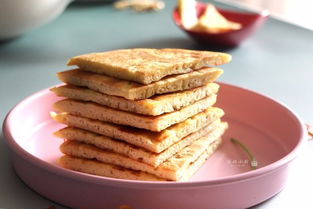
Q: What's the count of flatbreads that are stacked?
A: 8